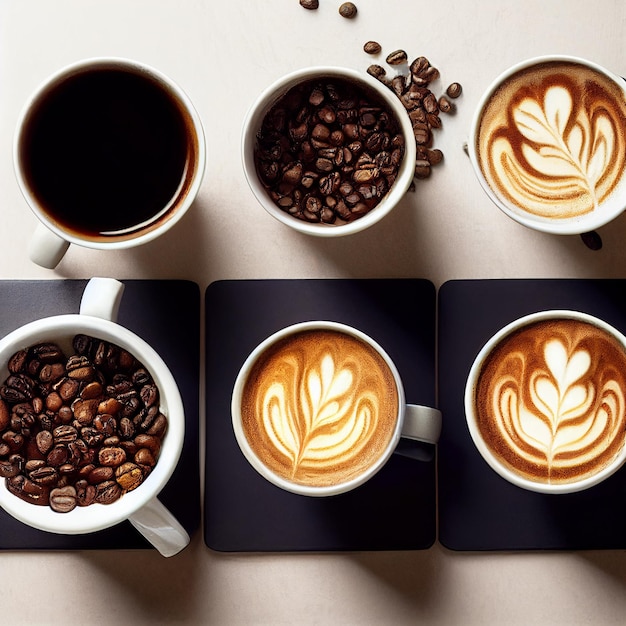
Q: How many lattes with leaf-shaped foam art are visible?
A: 3